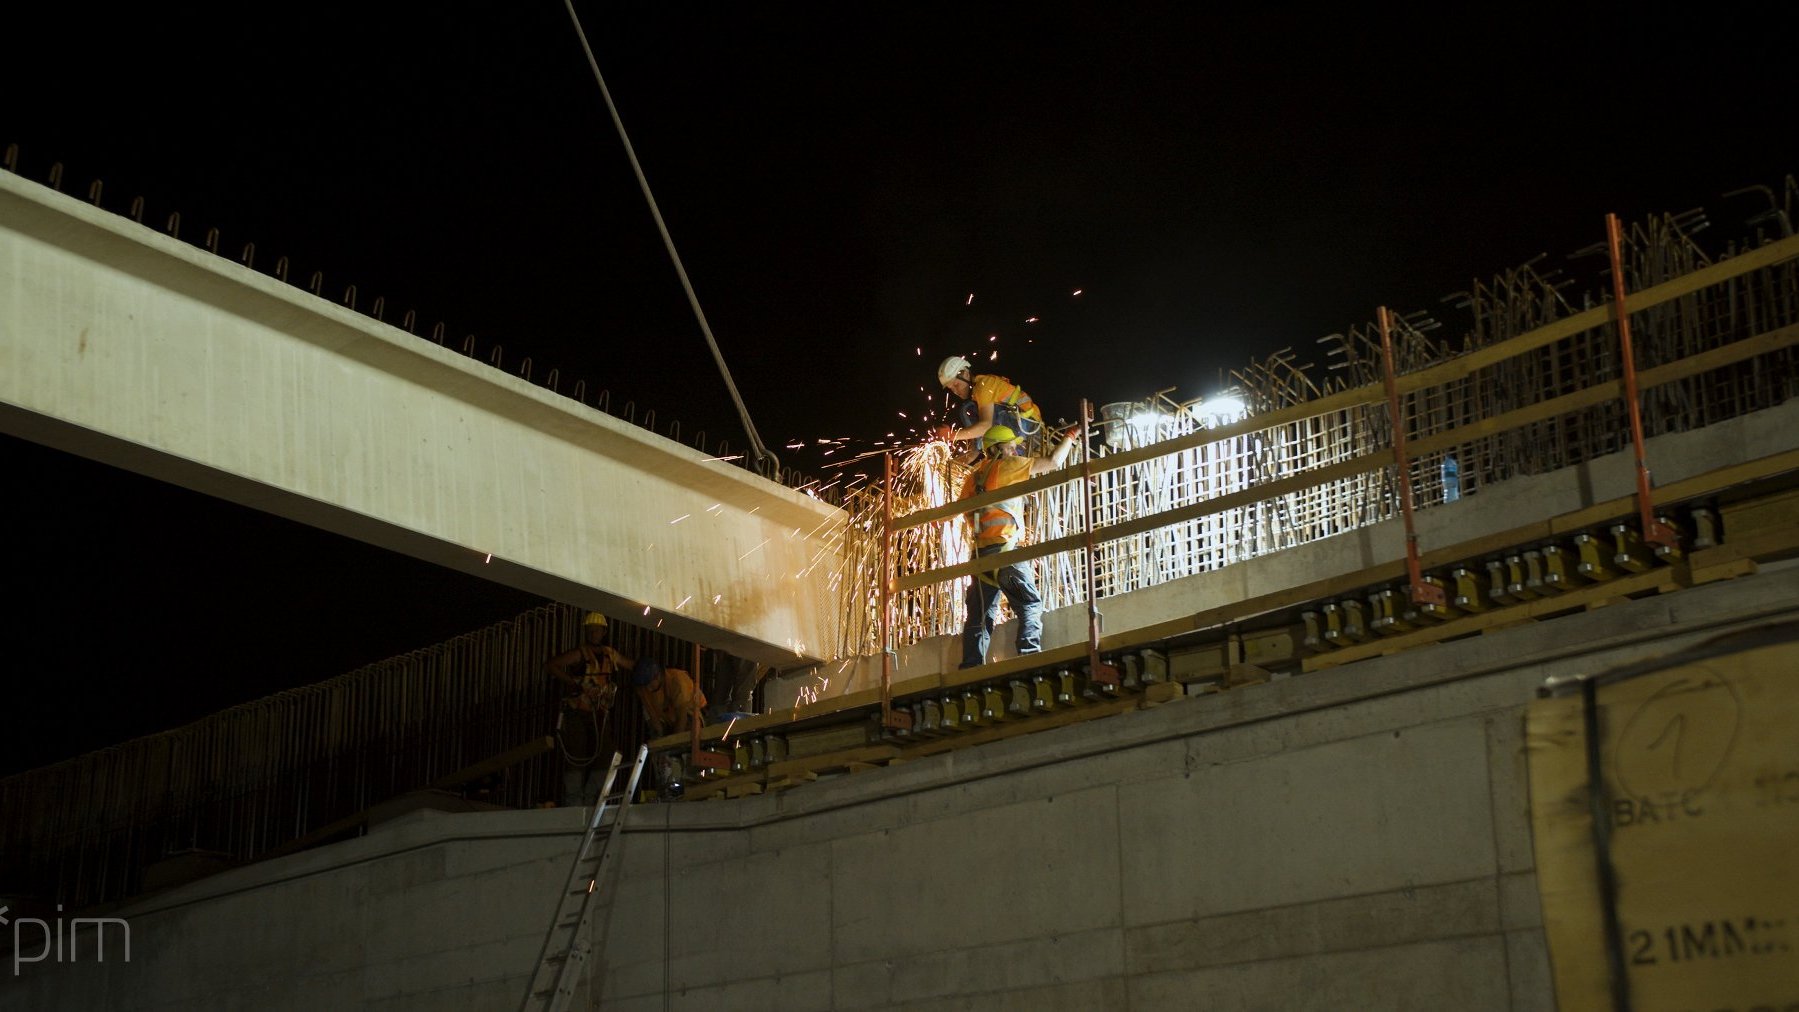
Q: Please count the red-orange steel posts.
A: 5